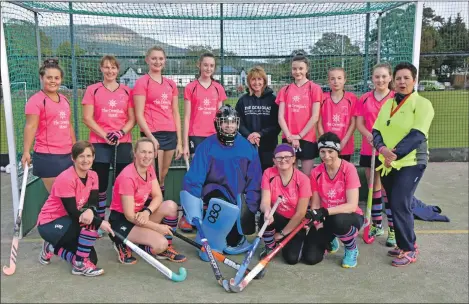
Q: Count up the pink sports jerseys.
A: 11